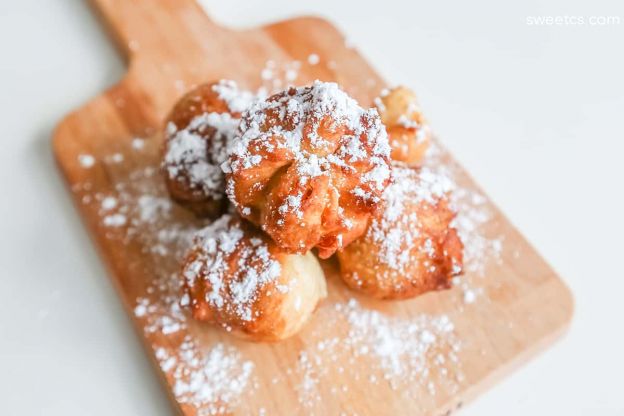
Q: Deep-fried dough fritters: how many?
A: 5